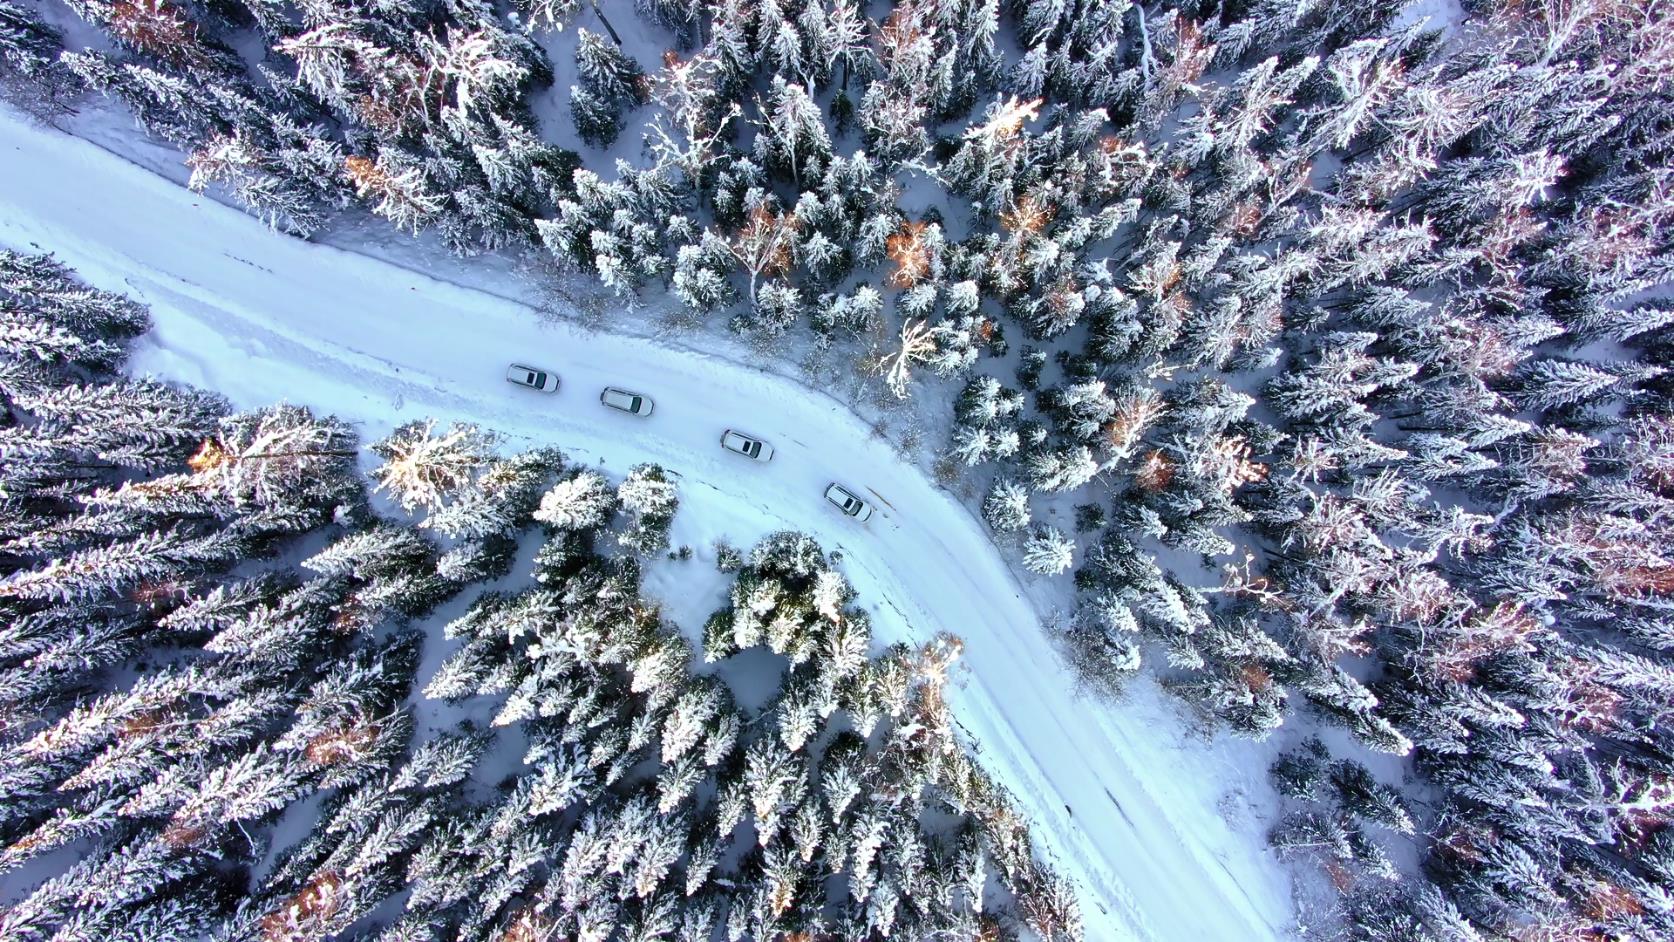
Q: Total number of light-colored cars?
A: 4